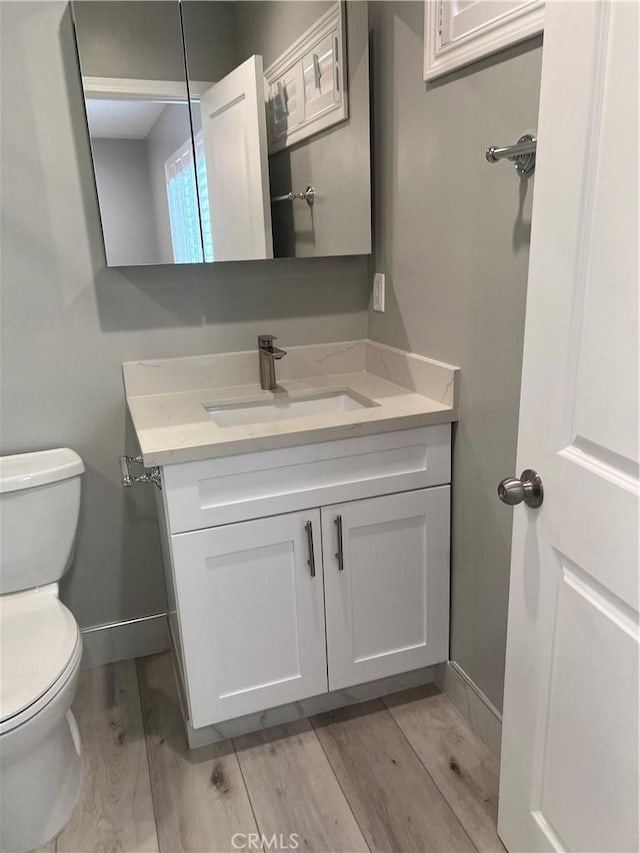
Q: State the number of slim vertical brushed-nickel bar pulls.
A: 2